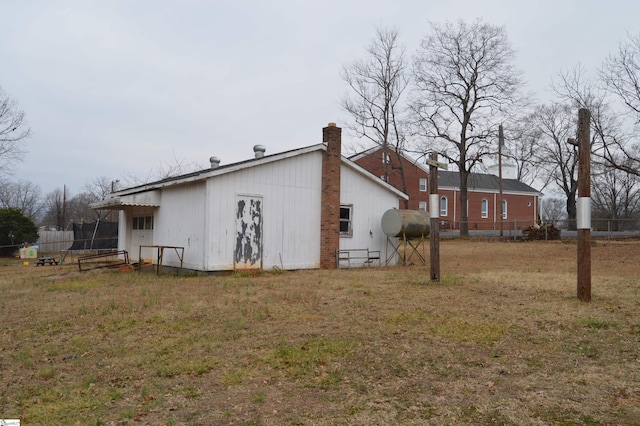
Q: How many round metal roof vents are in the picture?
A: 2